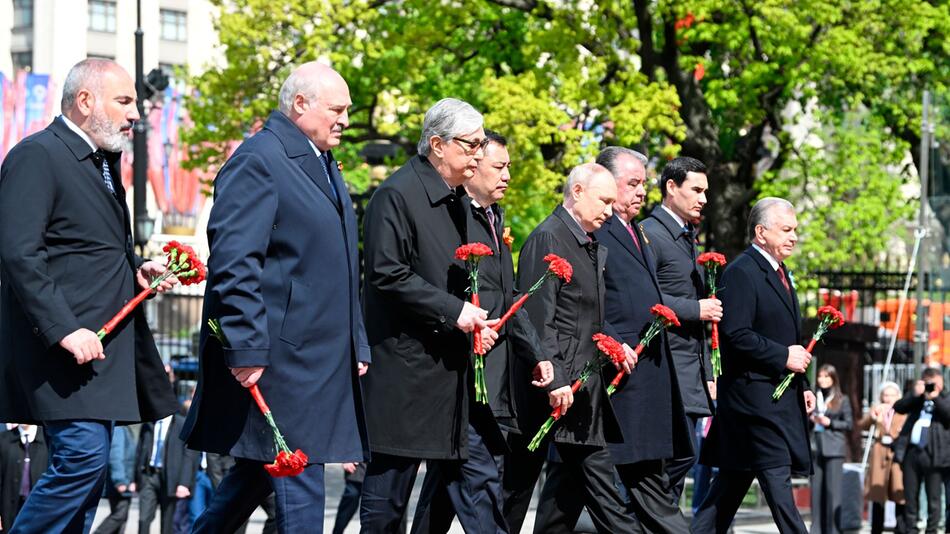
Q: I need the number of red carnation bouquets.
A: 8